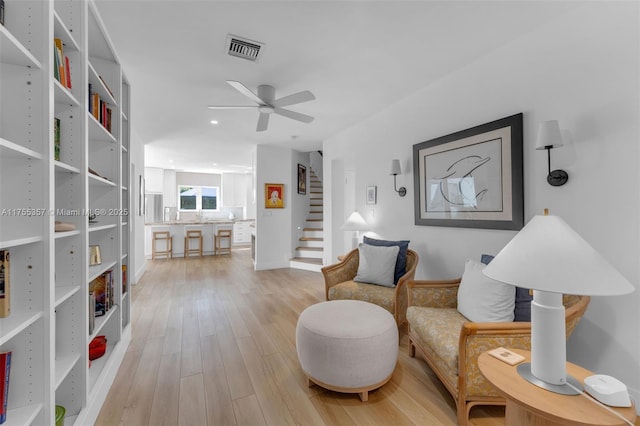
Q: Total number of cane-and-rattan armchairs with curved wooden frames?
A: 2